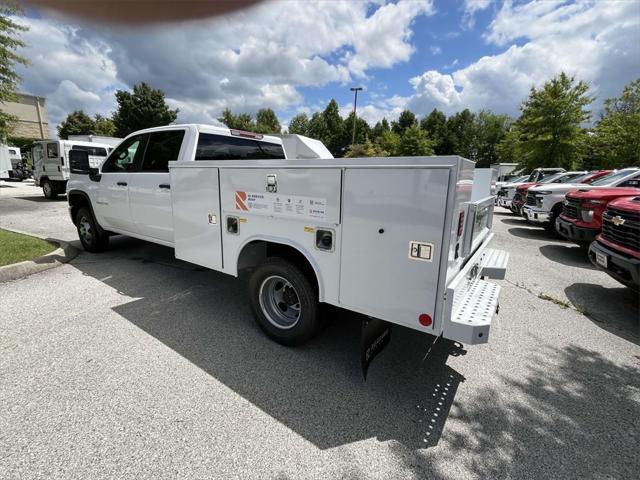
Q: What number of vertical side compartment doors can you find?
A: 2